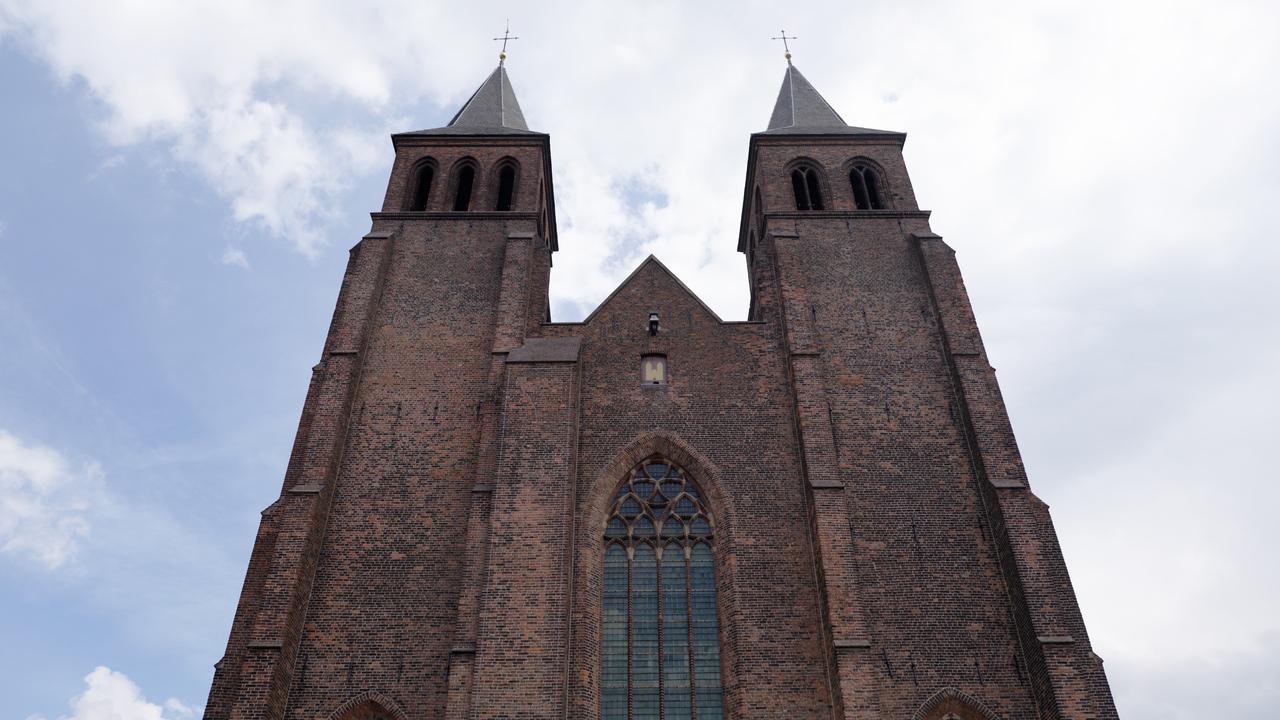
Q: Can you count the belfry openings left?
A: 3